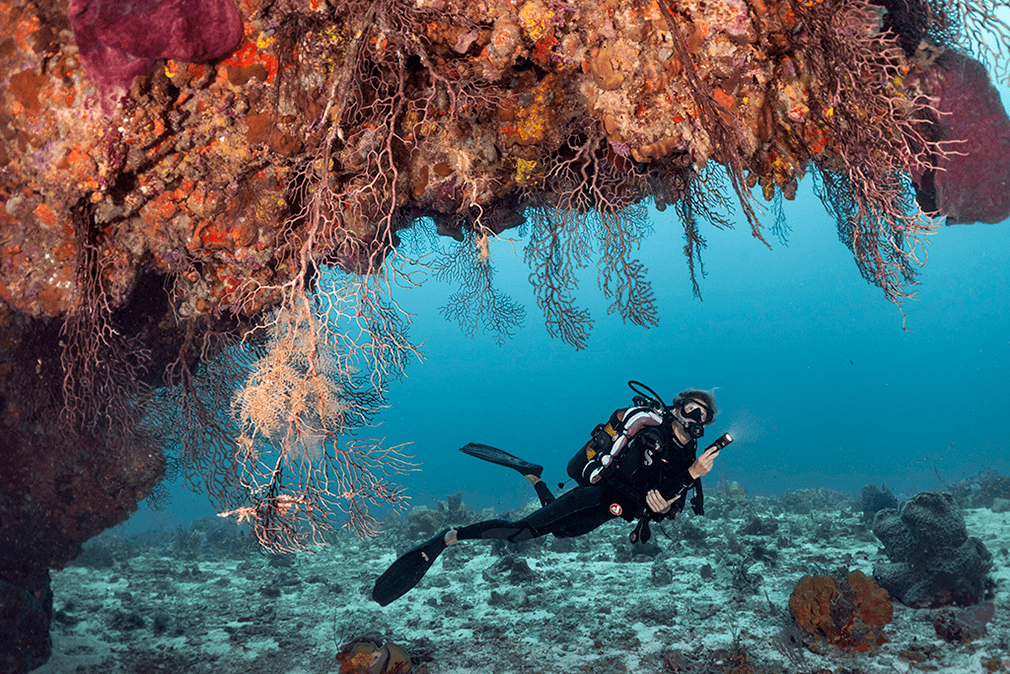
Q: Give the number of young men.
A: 1